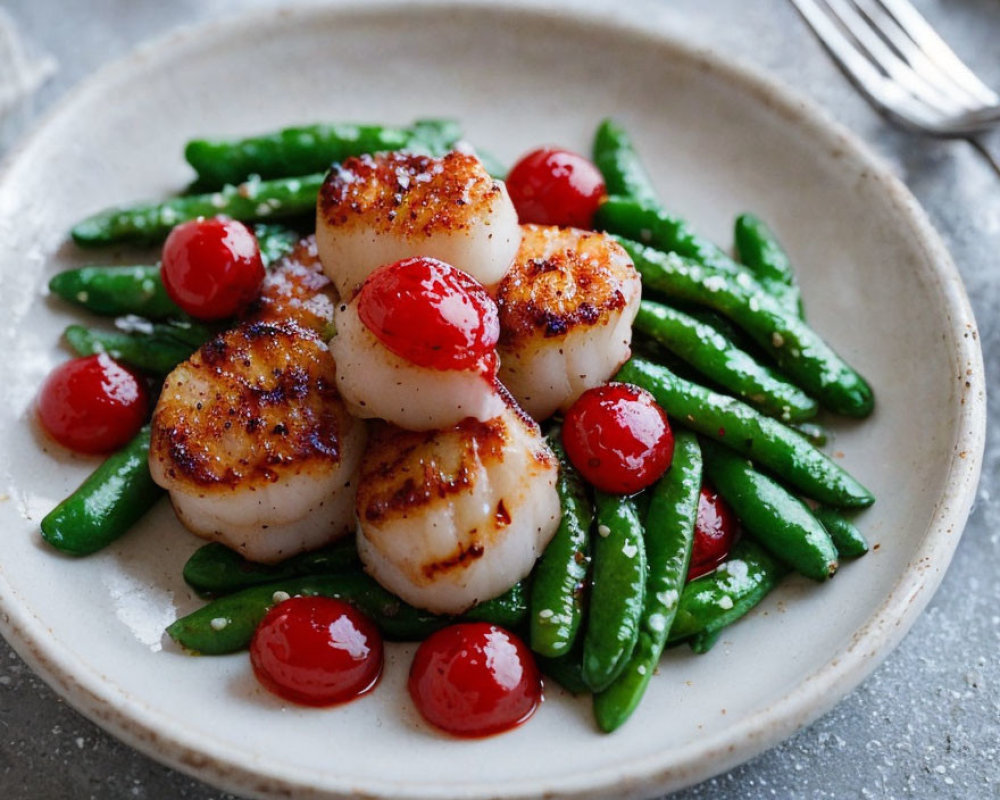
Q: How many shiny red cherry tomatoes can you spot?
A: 8